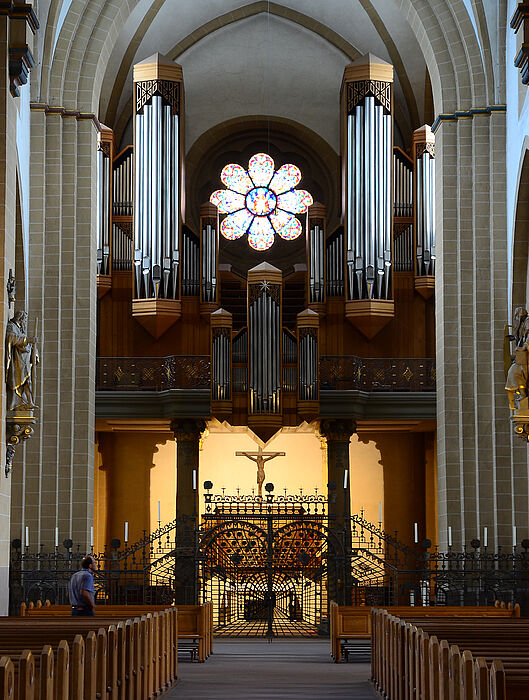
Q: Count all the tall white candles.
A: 12